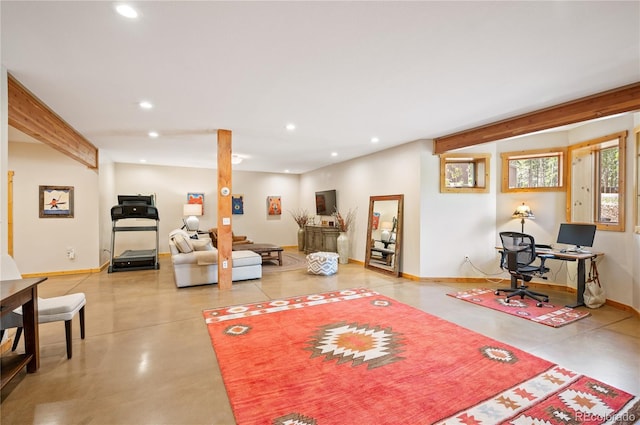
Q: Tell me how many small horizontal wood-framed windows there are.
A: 2